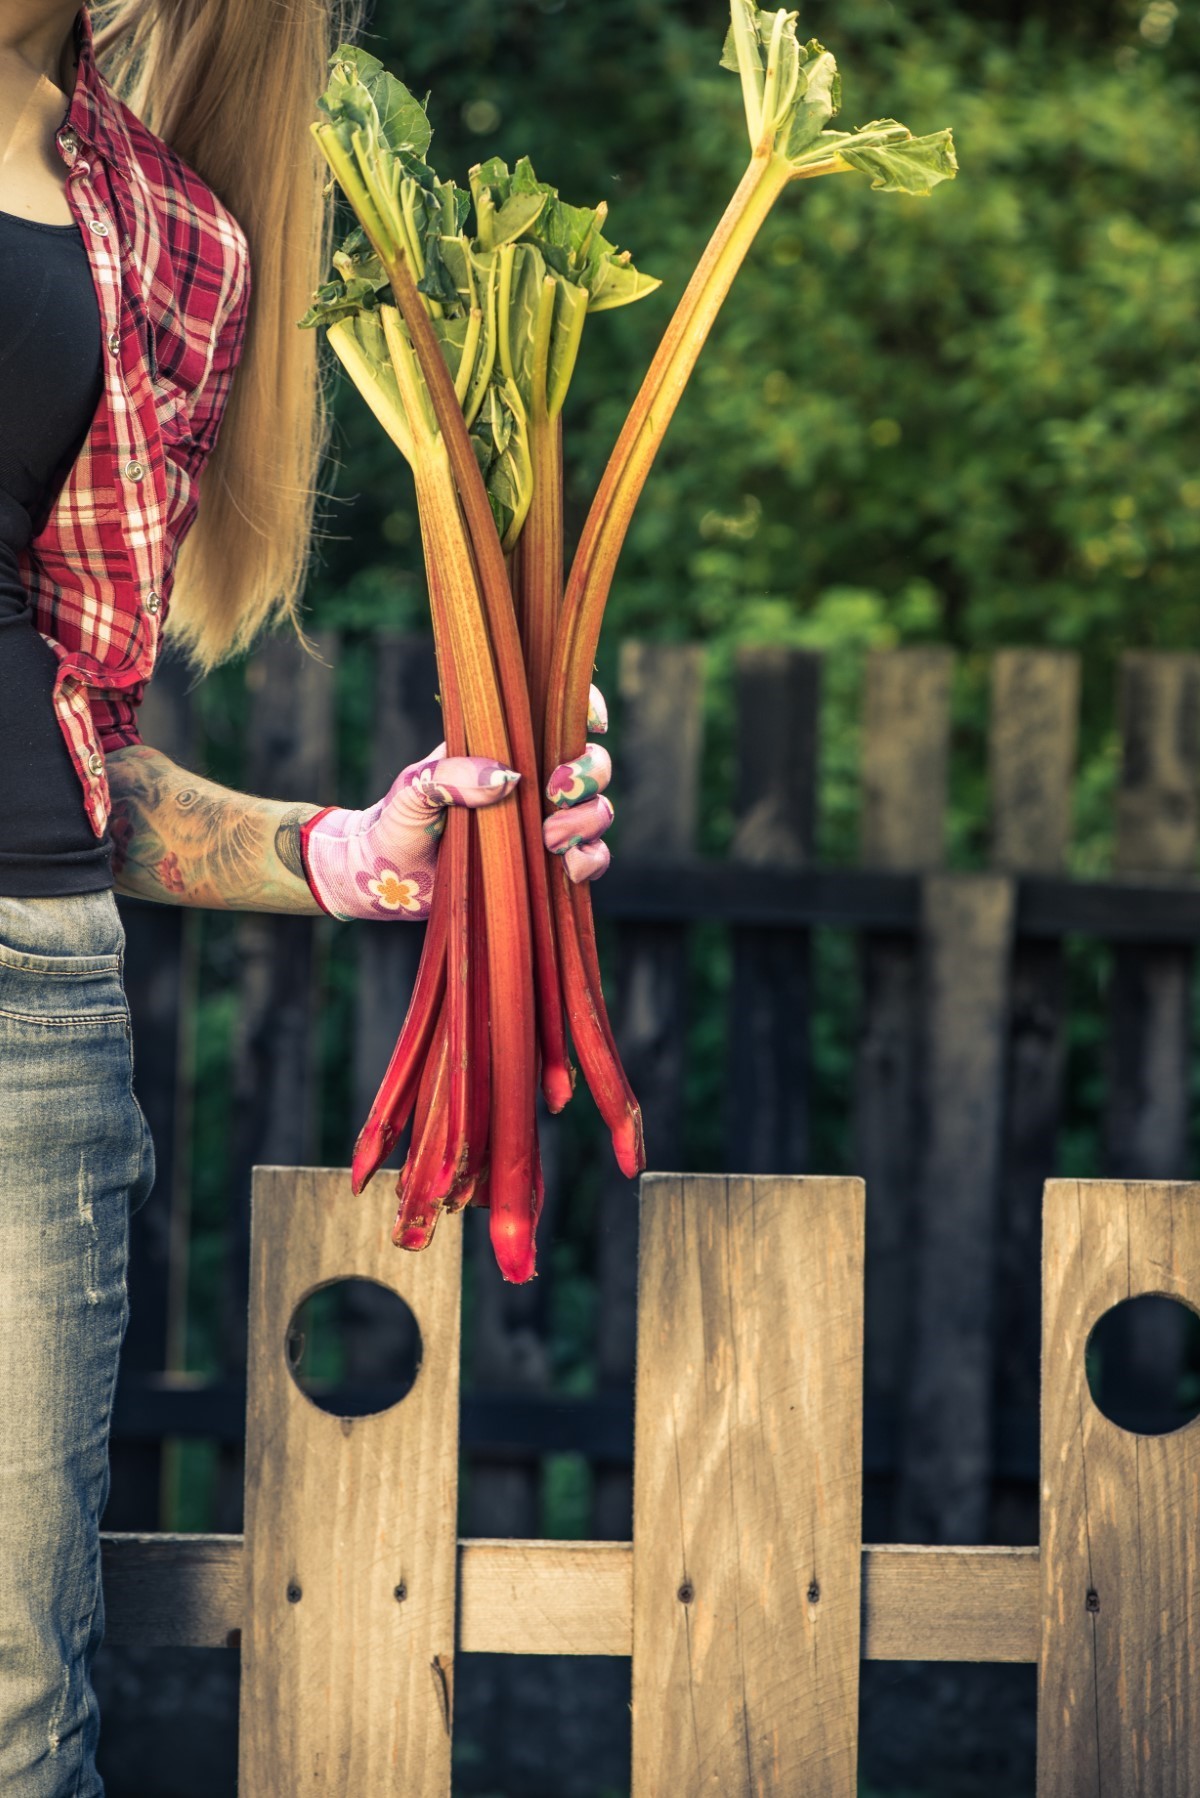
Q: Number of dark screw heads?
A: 5